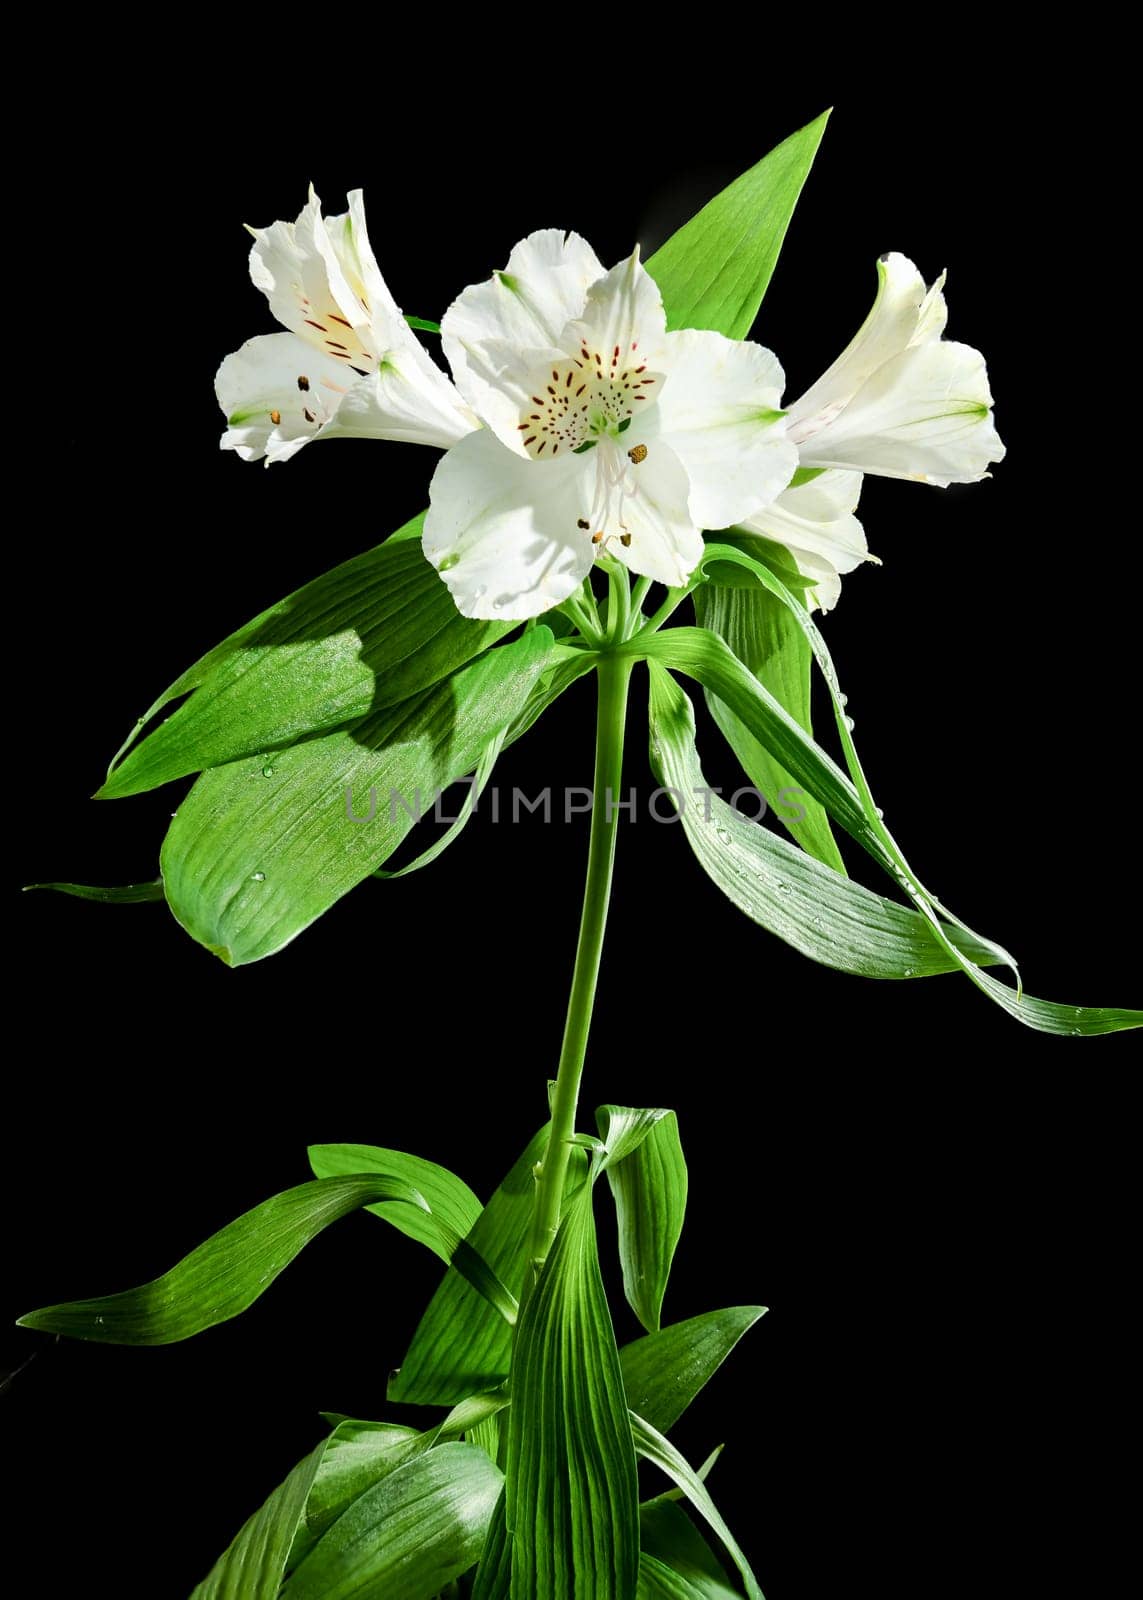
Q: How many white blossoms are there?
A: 4